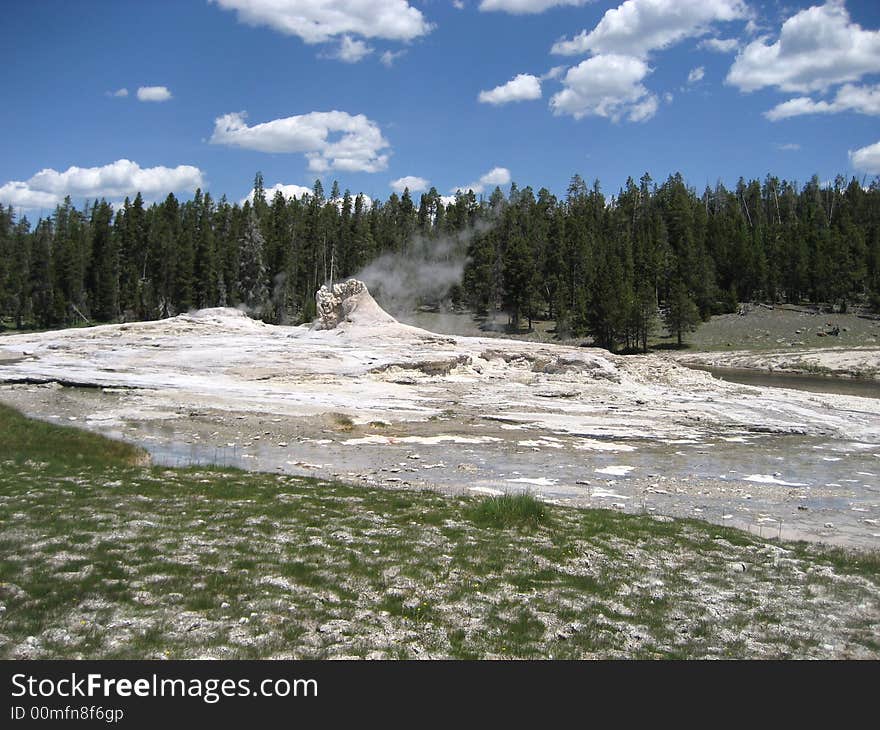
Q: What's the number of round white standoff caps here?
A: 0